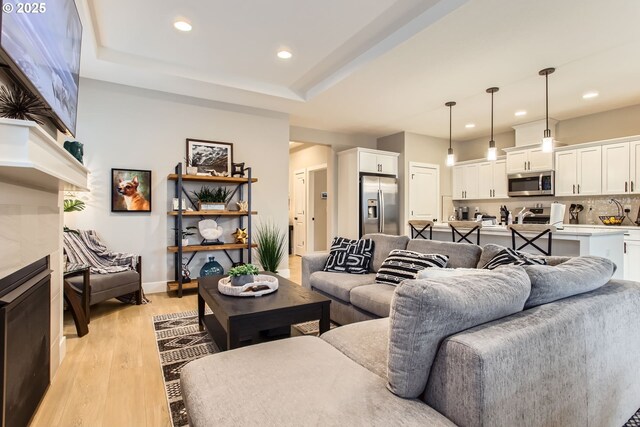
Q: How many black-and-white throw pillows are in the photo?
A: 3